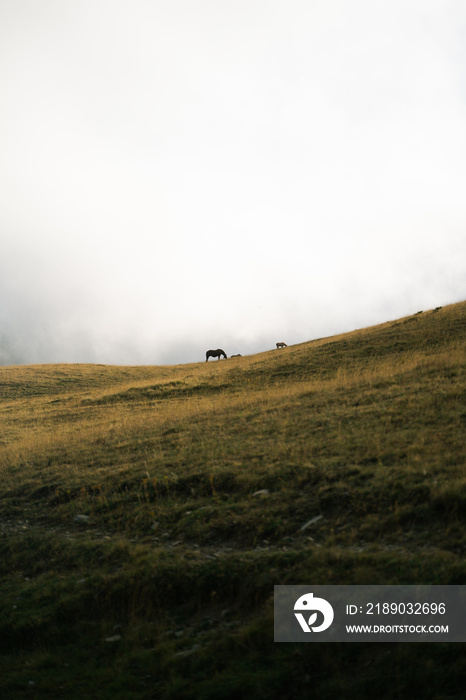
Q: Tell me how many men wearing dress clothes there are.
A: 0